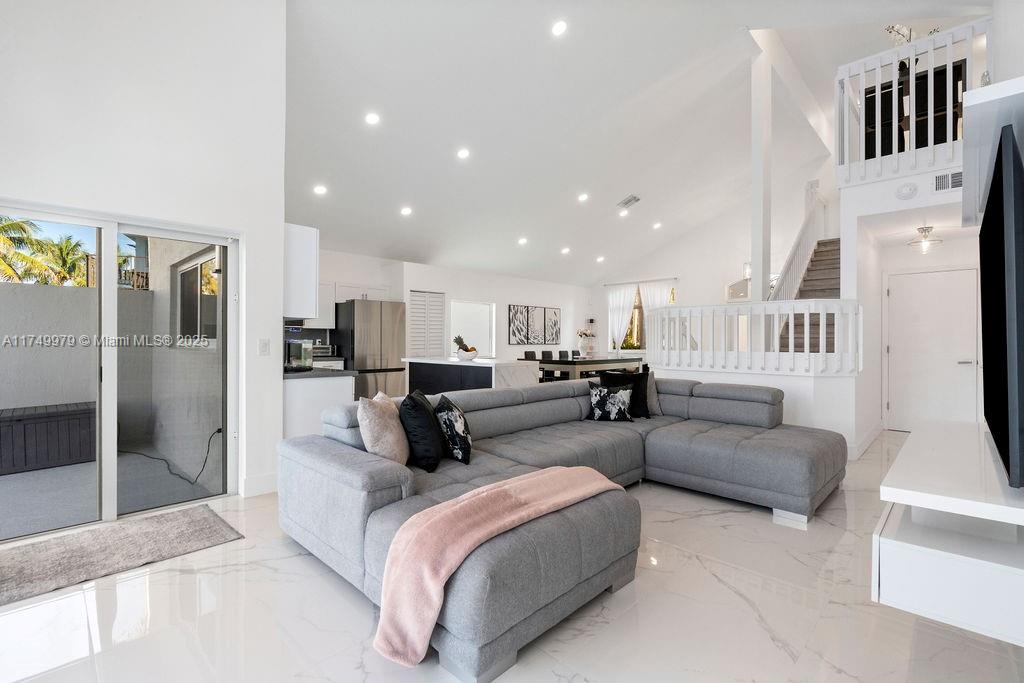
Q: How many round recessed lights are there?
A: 11